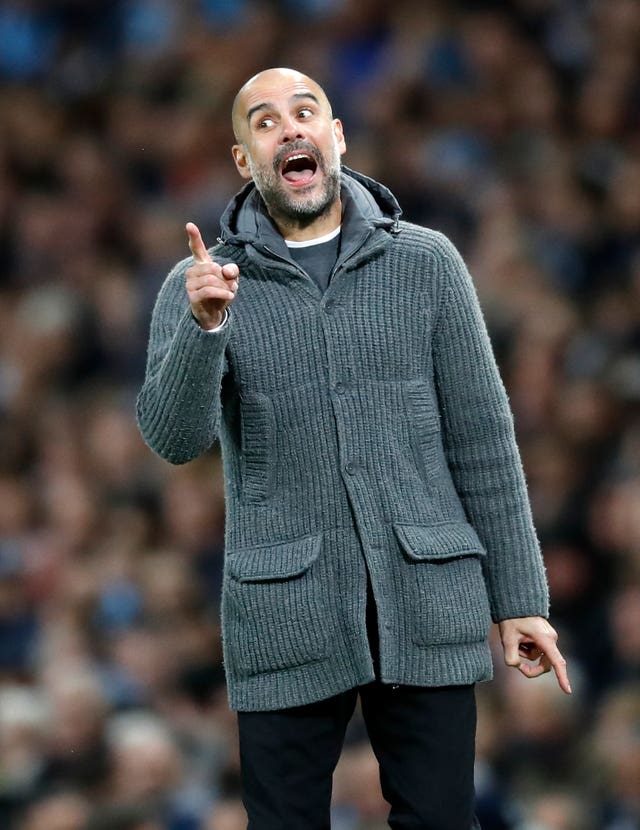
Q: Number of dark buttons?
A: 3